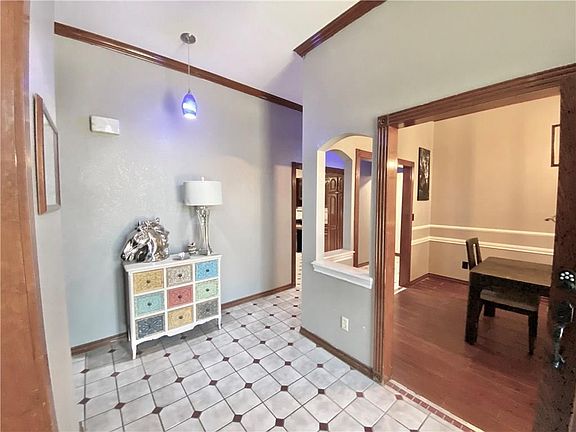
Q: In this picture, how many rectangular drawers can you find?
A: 9